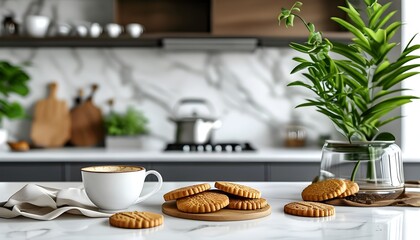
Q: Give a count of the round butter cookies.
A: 8